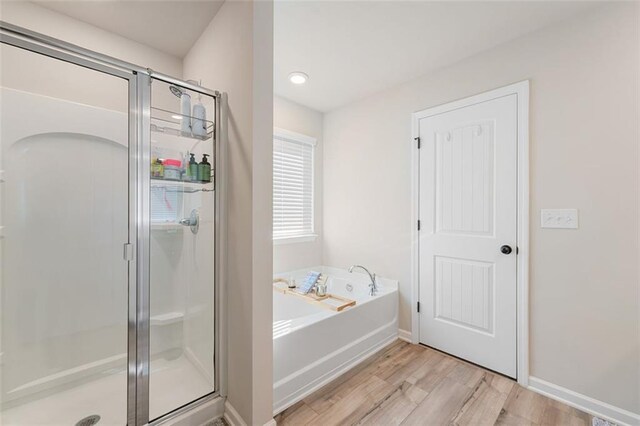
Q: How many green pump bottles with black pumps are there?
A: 2